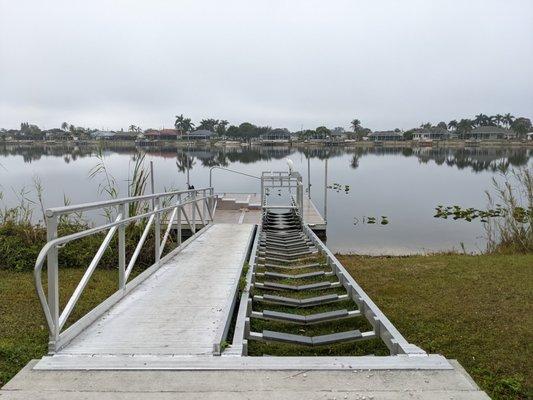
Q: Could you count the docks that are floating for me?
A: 1